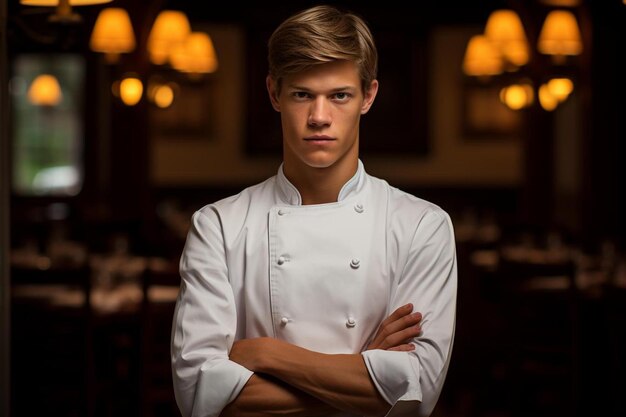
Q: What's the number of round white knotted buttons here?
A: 6